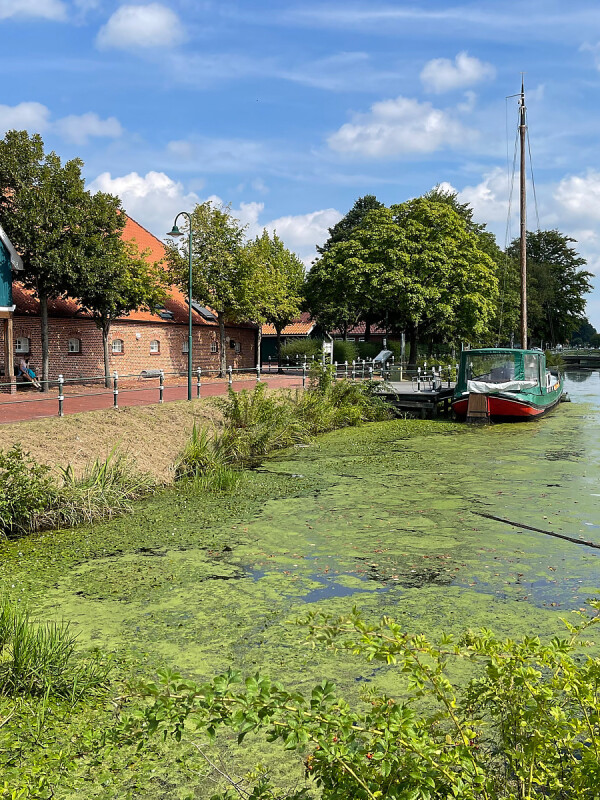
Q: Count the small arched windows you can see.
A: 7